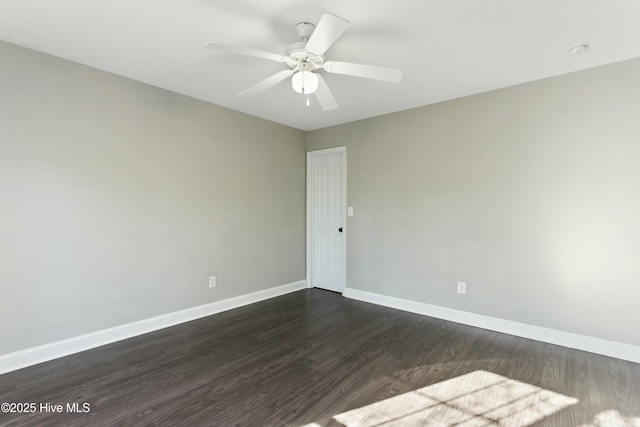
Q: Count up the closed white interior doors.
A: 1